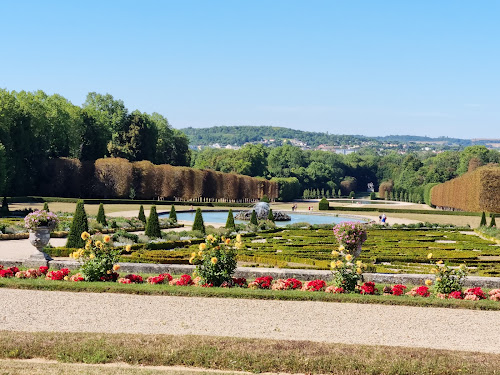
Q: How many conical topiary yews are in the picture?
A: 13